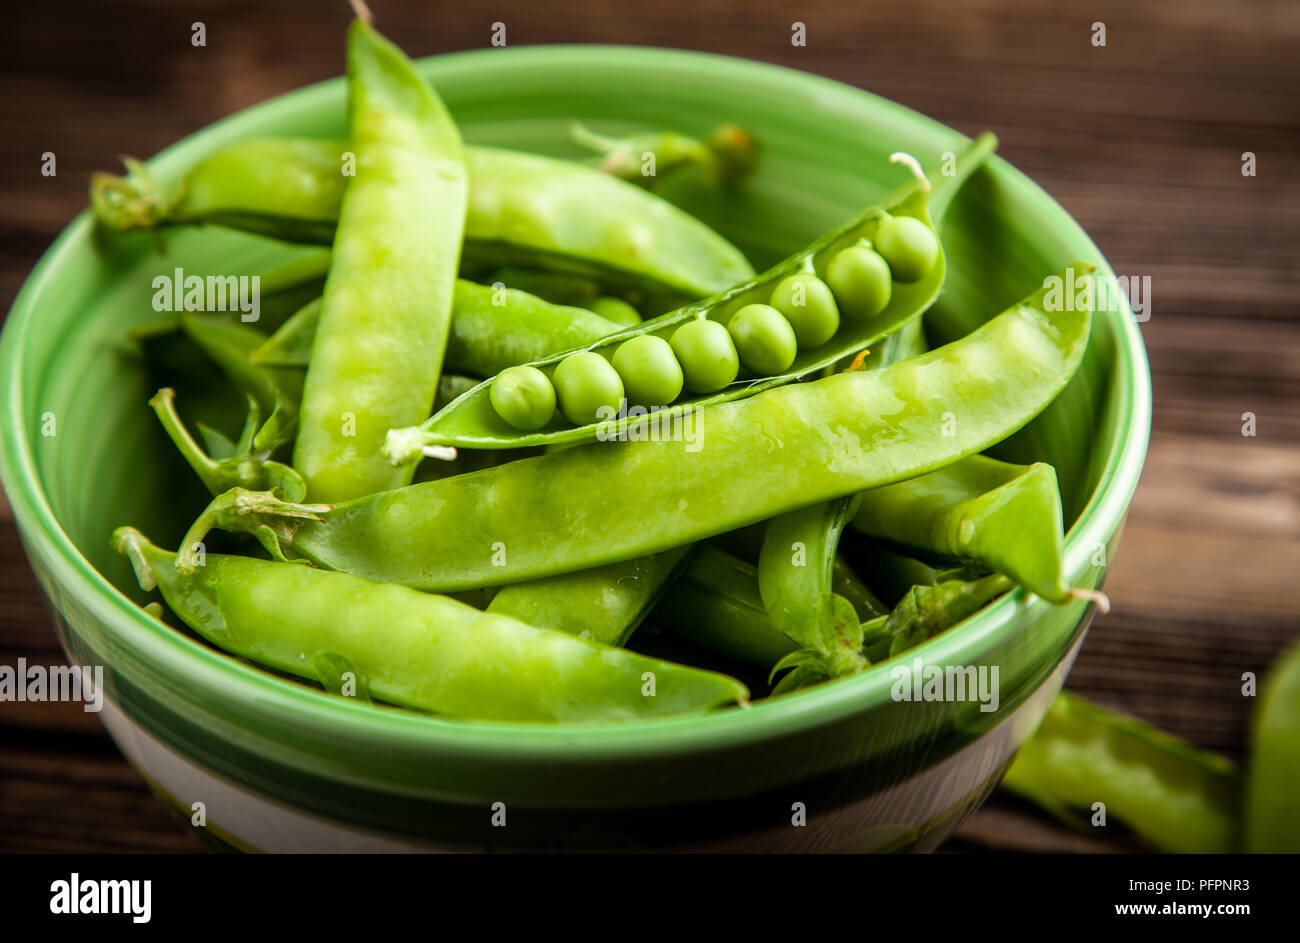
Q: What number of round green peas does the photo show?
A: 8